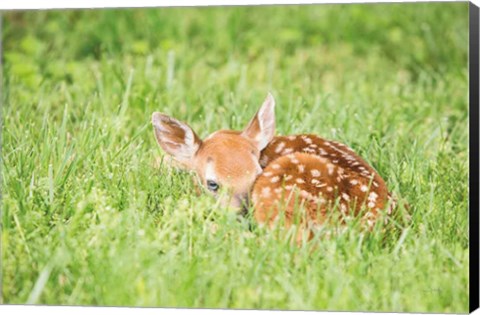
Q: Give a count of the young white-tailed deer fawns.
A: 1